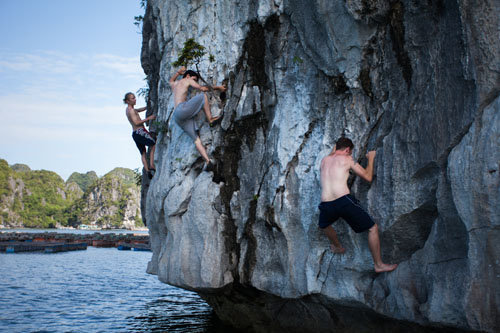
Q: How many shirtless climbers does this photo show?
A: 3